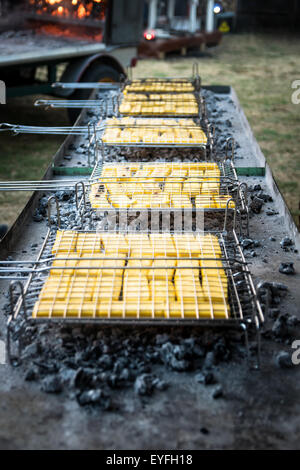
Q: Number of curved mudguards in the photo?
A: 1